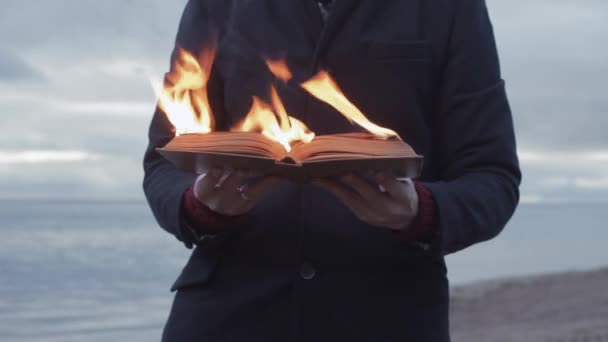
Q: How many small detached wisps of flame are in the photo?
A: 1